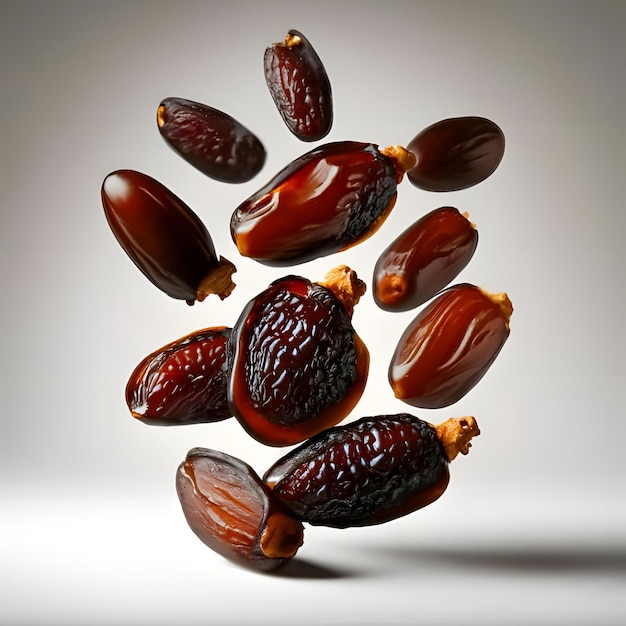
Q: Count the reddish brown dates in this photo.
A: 11